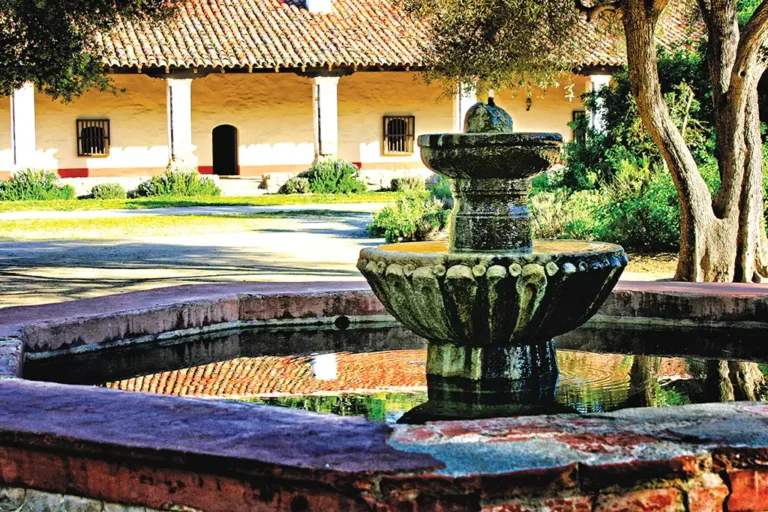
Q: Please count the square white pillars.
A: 5